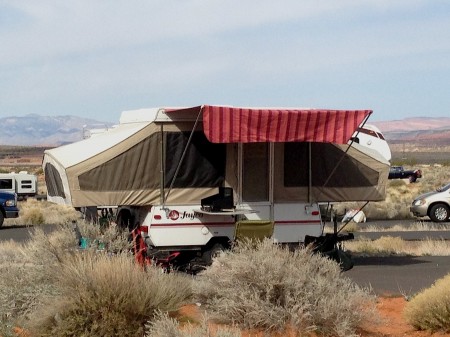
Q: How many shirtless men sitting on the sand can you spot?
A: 0